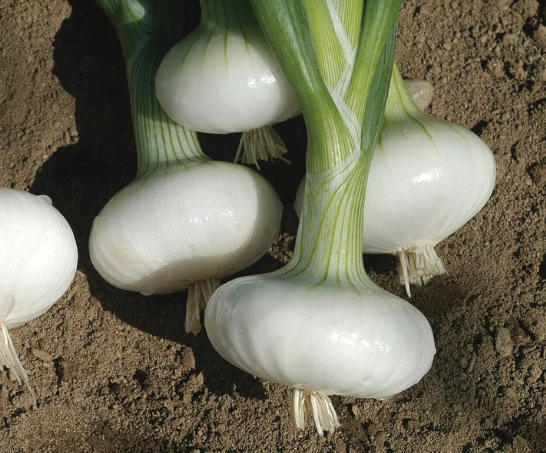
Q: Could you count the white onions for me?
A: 5